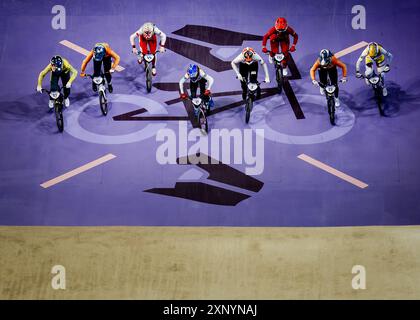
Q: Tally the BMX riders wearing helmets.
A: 8